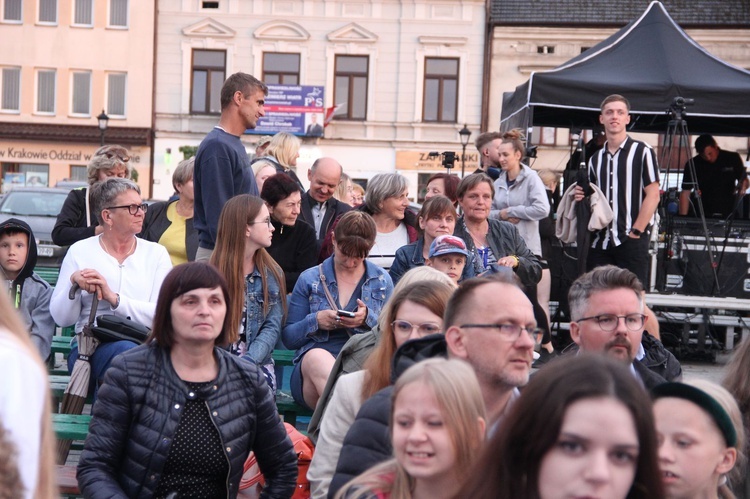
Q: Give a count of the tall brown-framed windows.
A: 4